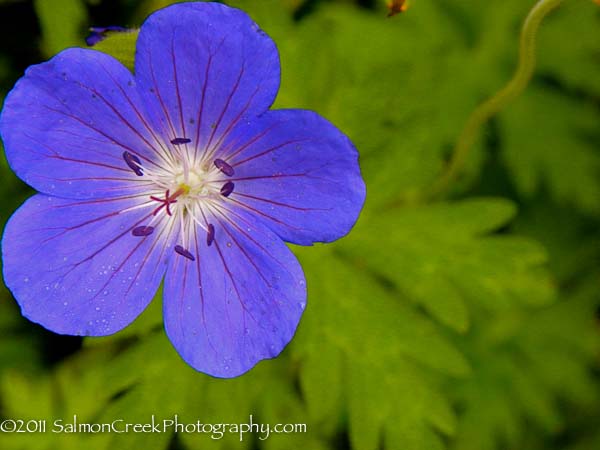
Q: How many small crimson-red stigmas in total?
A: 5